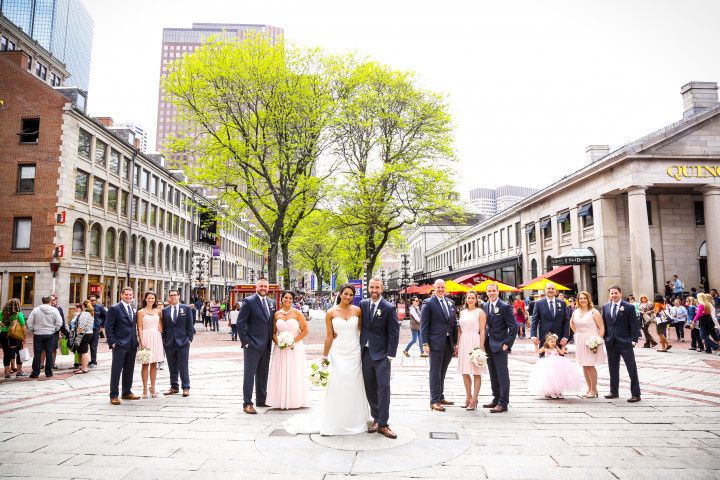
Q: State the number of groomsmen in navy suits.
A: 7